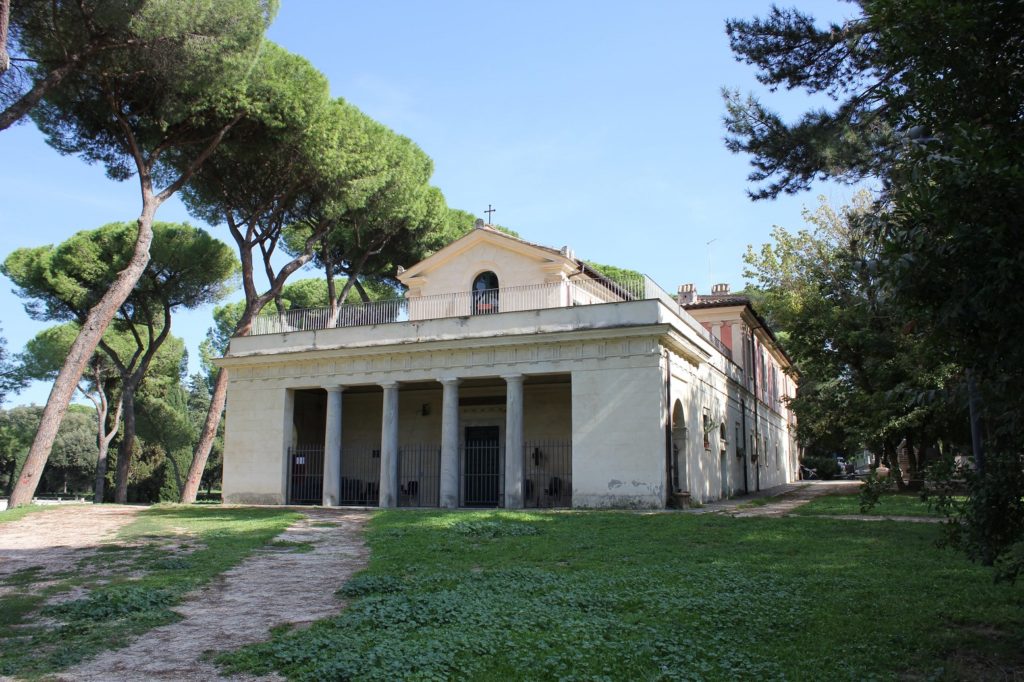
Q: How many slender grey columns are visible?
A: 4